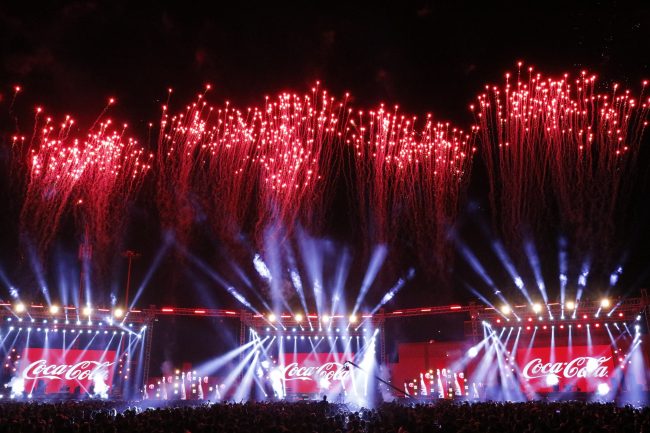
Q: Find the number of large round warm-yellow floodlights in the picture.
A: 12